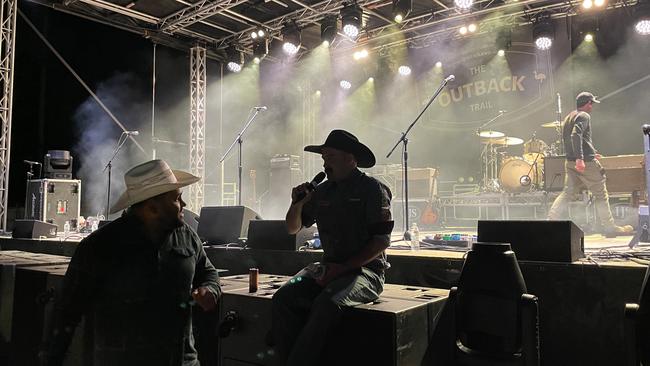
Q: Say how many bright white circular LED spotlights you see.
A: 8